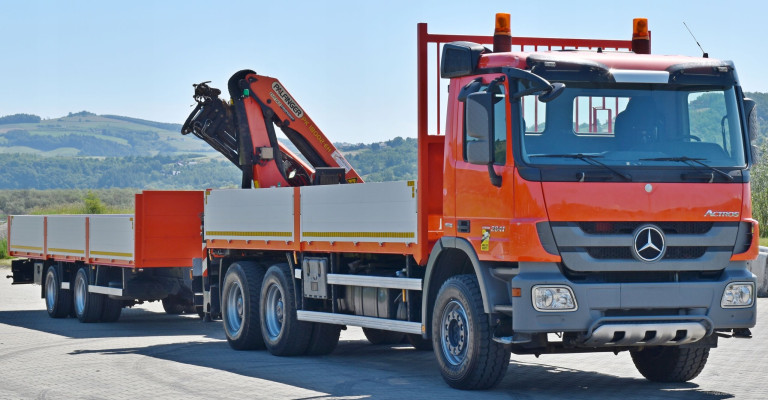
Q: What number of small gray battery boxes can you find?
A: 1